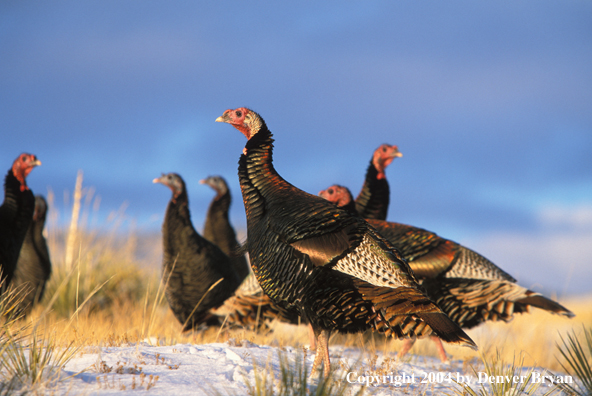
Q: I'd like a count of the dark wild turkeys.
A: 7